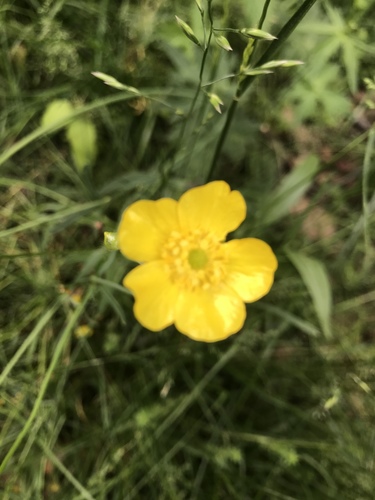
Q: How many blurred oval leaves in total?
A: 2